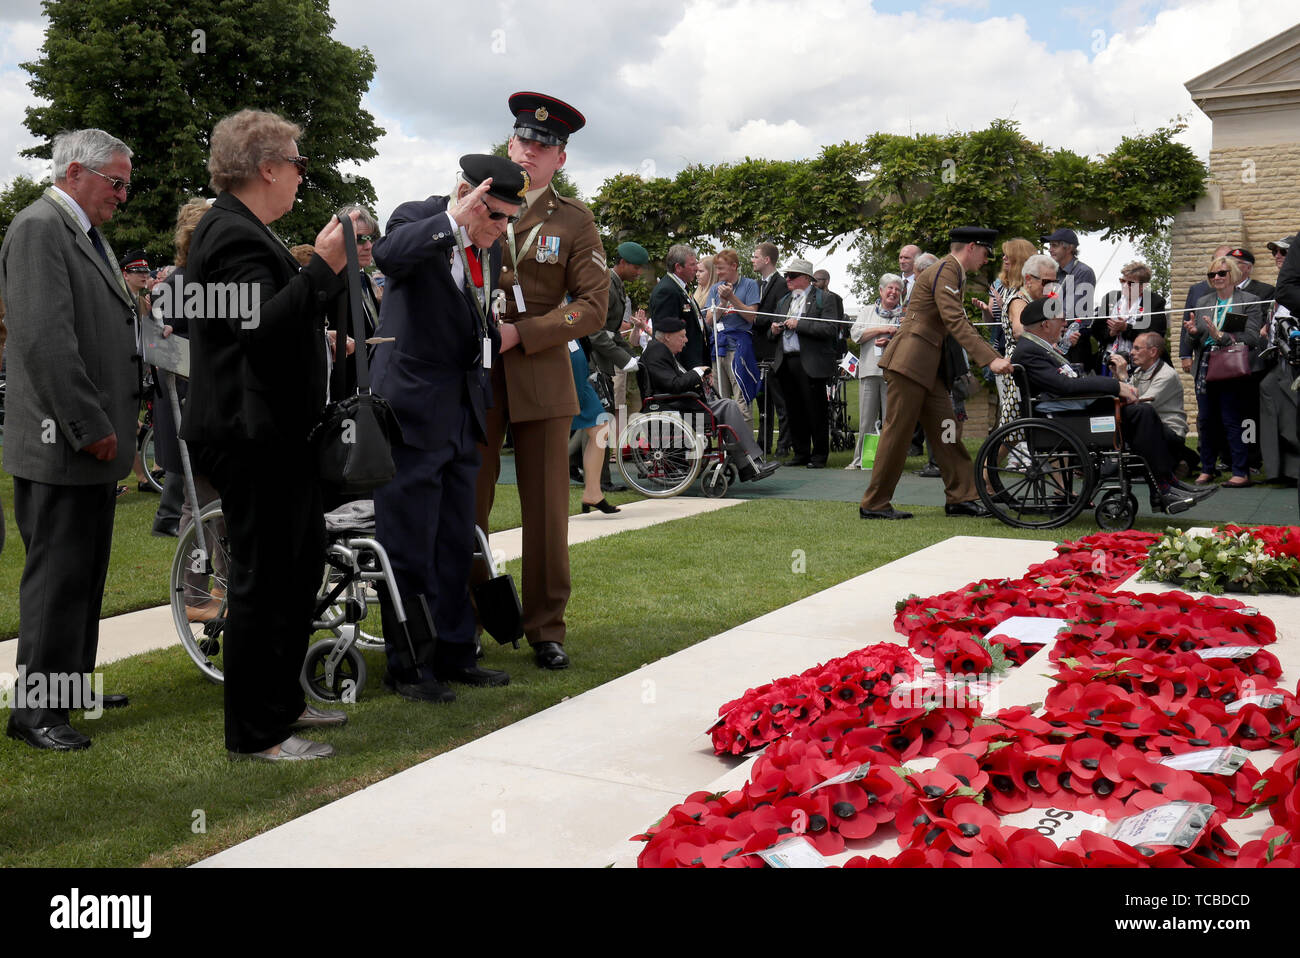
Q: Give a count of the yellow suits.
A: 0